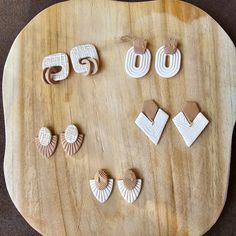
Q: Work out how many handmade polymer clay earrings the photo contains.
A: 10